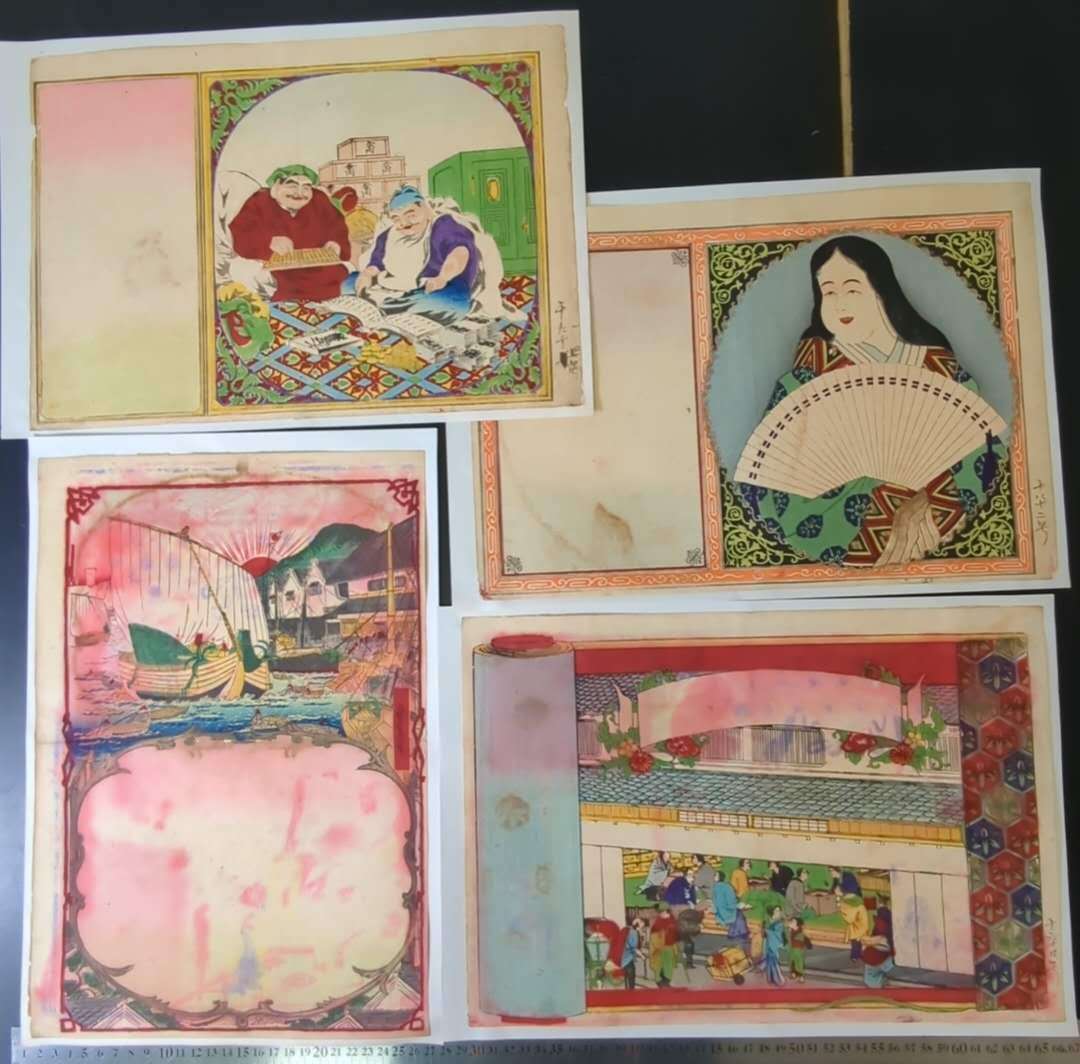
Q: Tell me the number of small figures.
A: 15